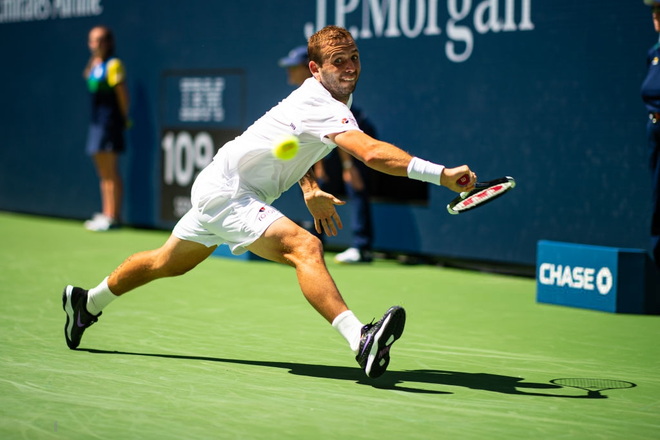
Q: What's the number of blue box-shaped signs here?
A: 1